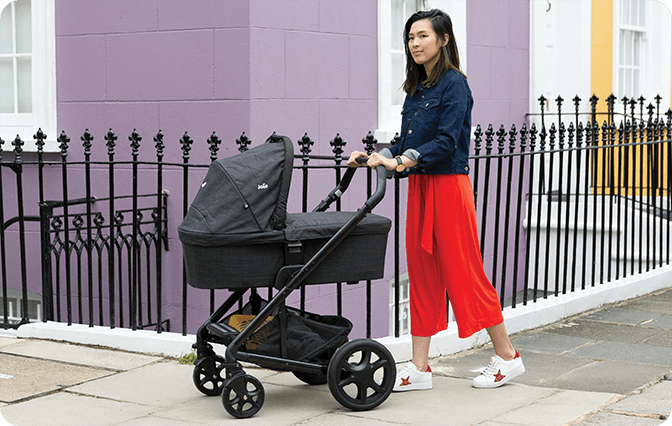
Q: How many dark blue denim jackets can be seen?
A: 1